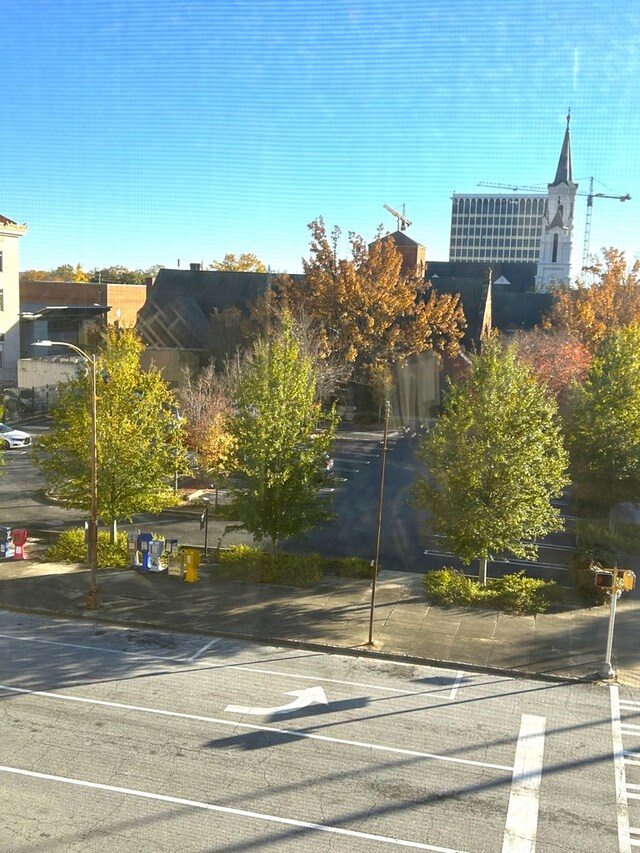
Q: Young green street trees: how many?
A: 4